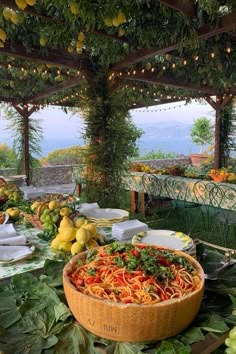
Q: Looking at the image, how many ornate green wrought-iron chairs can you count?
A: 4